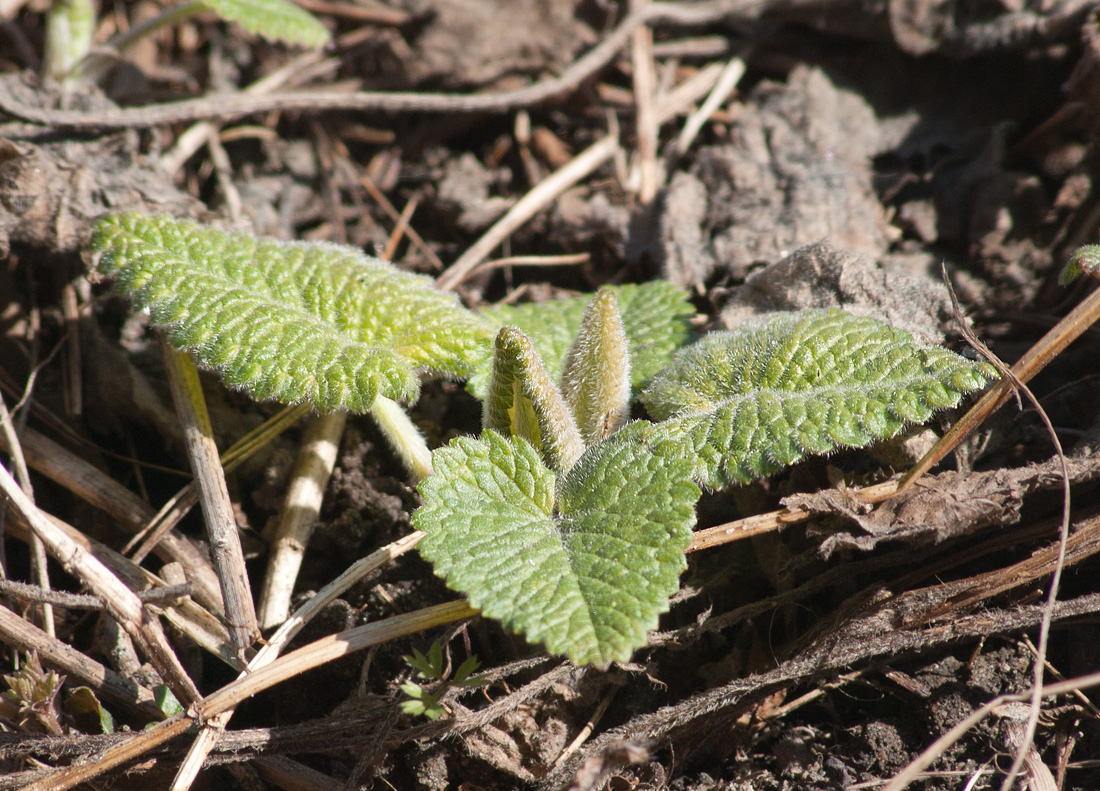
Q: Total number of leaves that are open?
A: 4